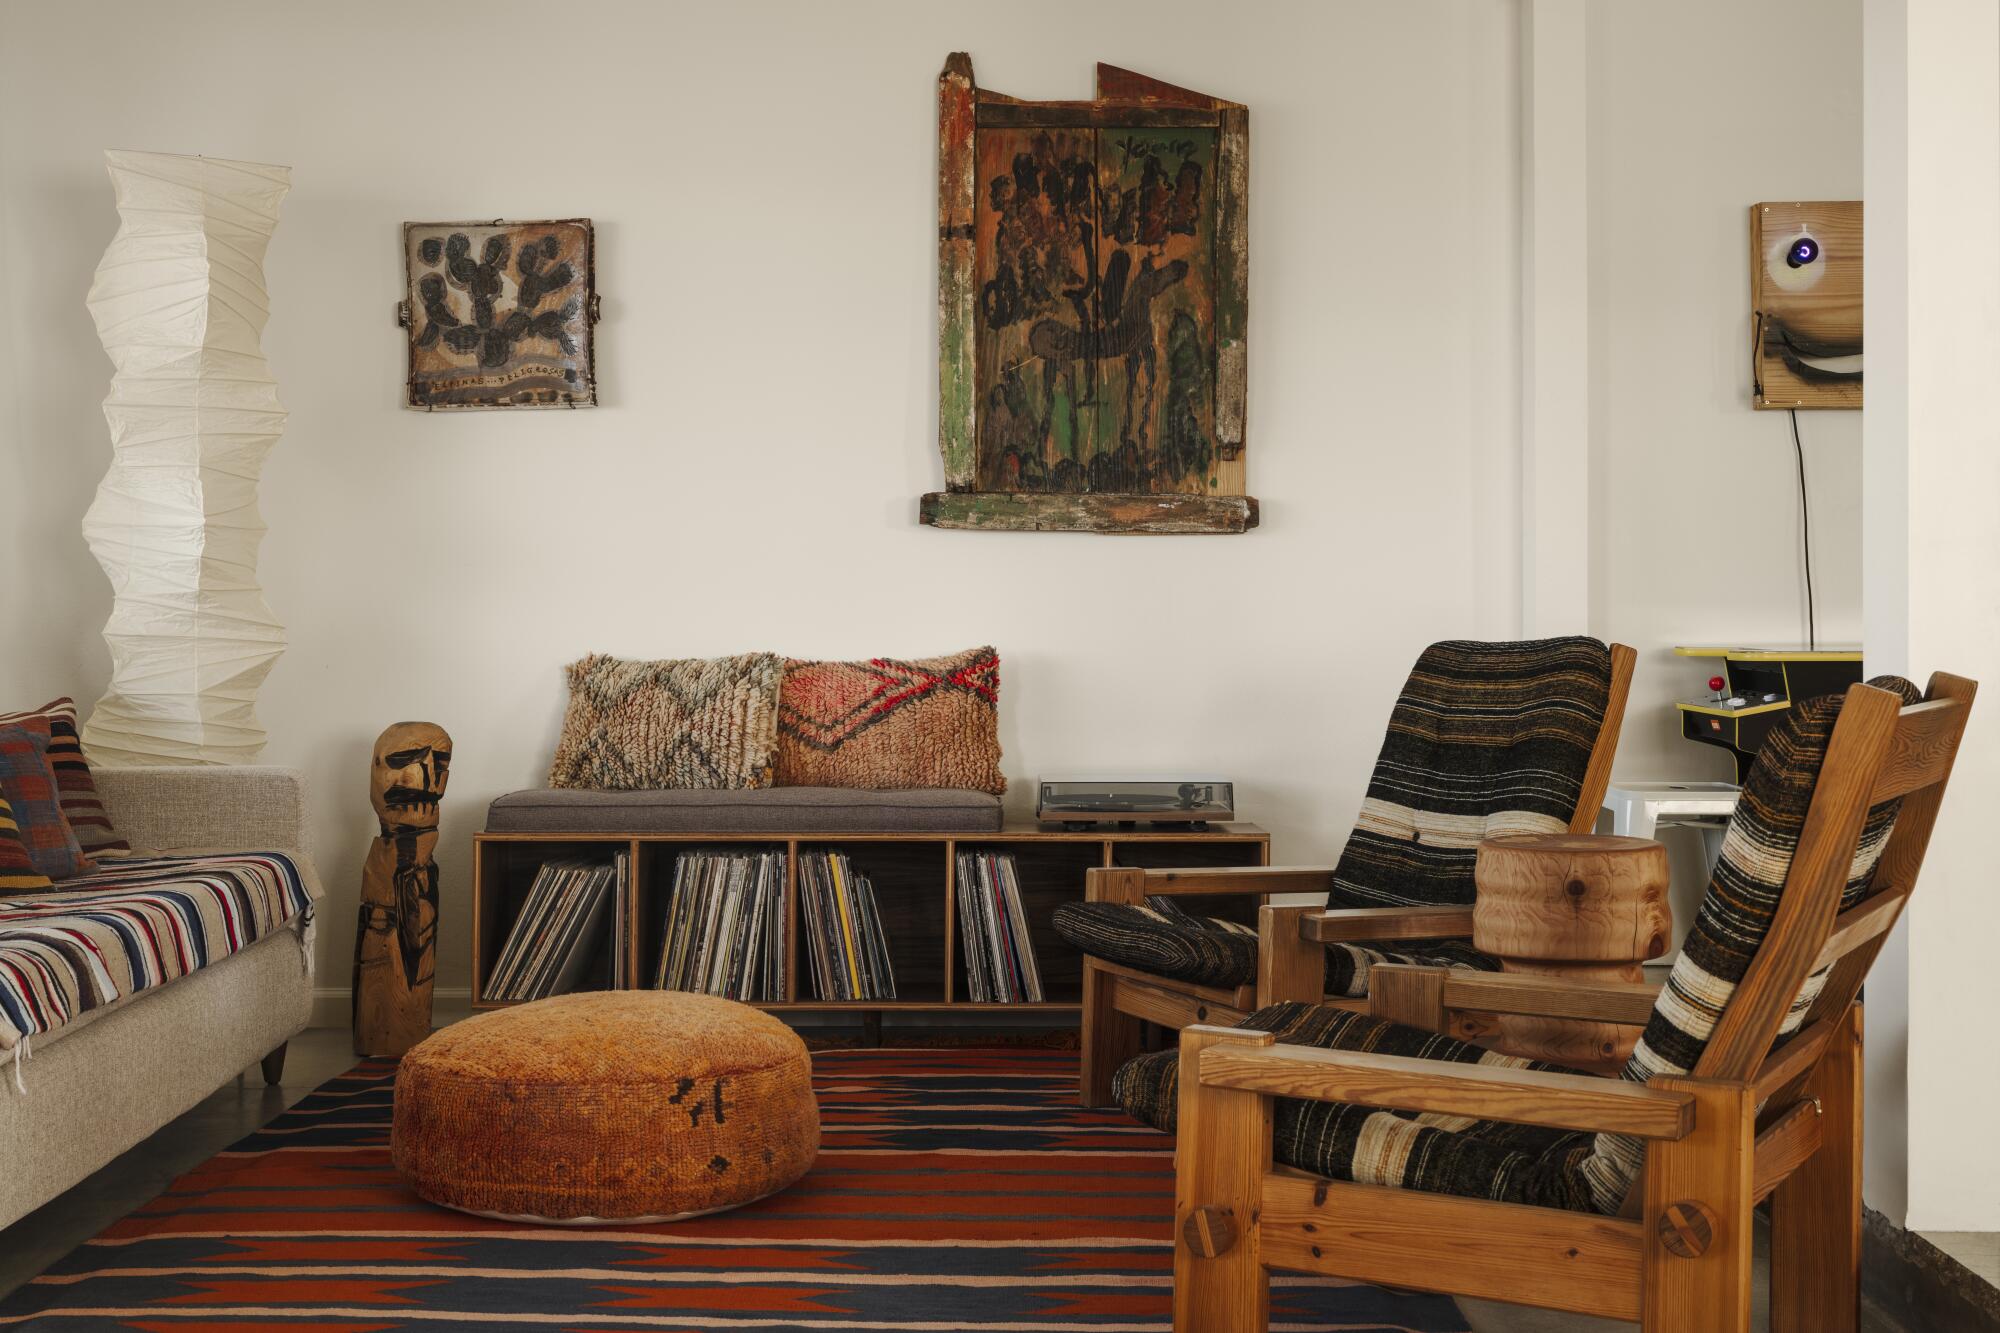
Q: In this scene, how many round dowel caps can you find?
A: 2